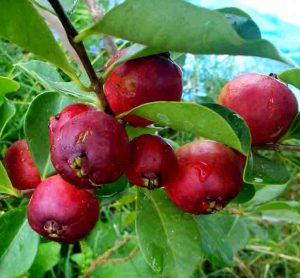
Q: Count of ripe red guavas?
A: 8